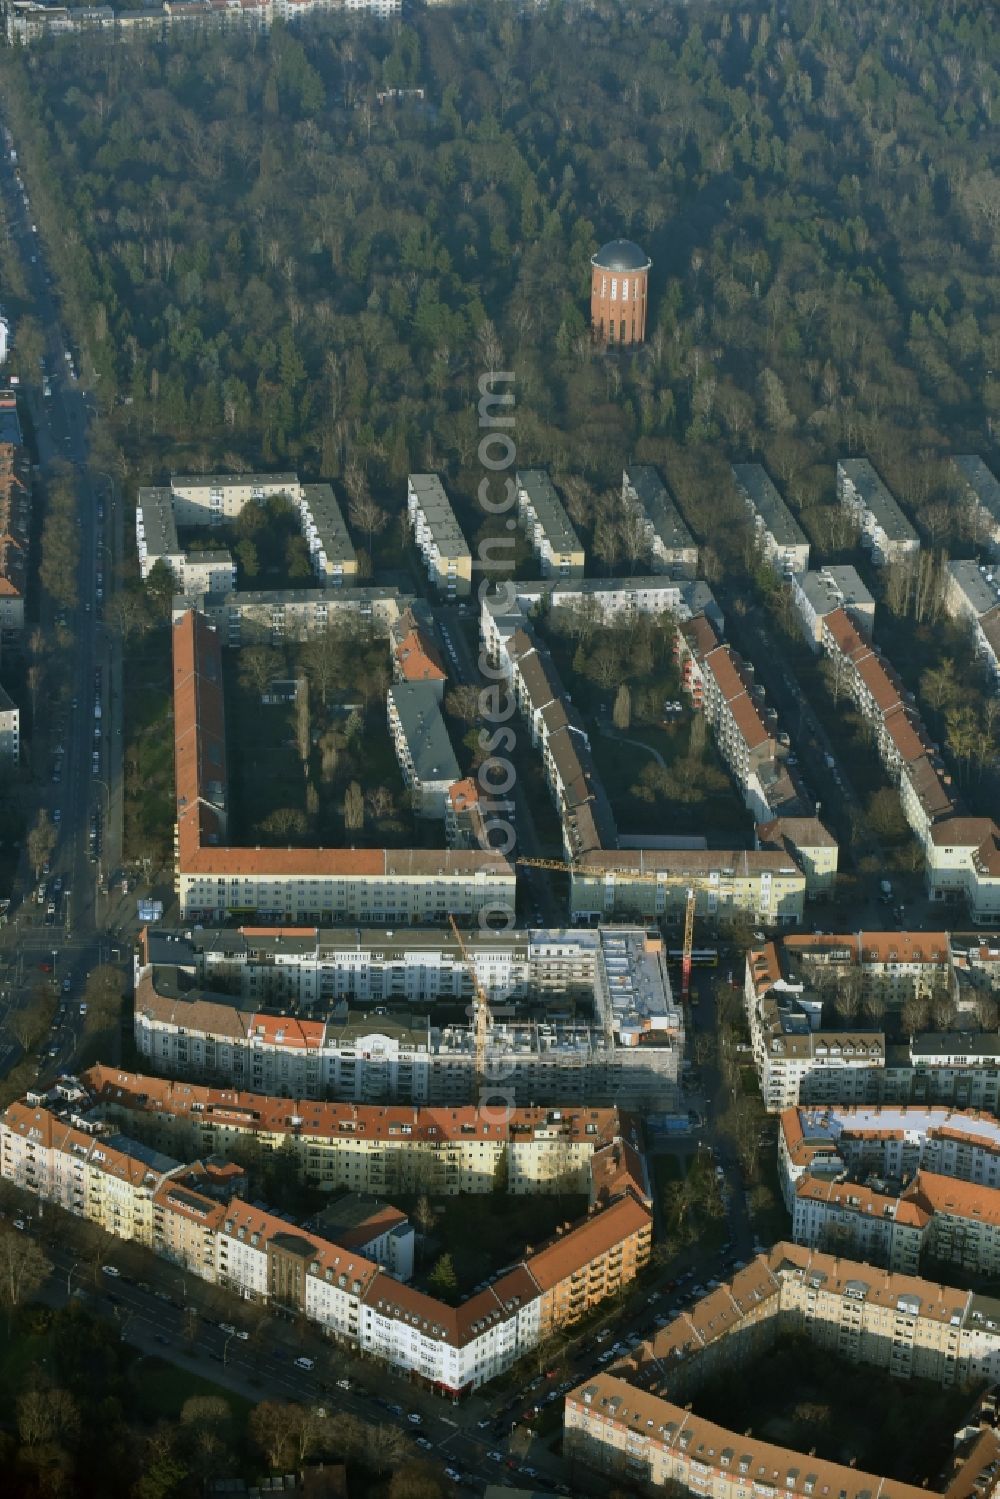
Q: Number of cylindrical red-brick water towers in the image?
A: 1